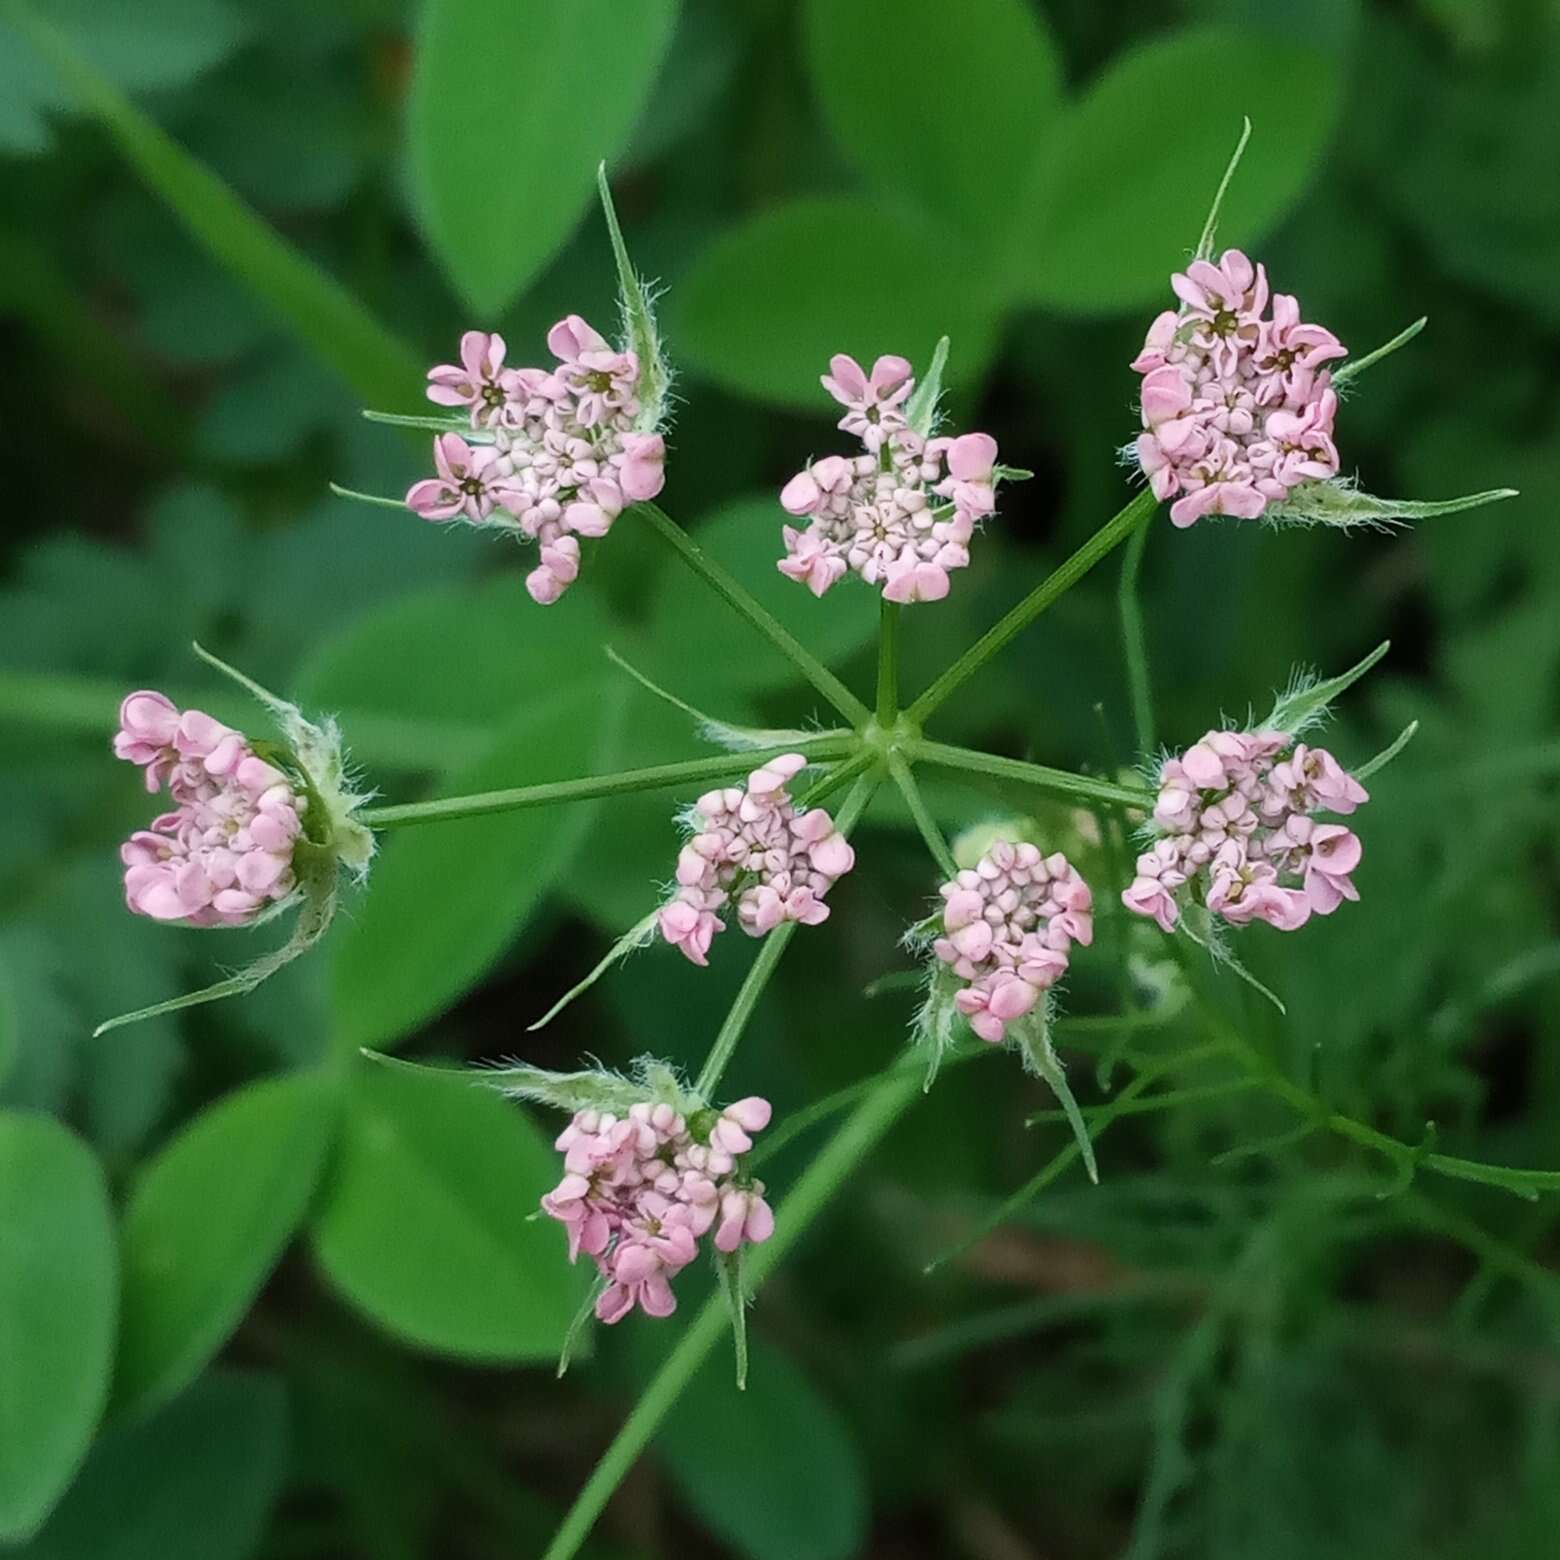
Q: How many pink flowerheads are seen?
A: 8